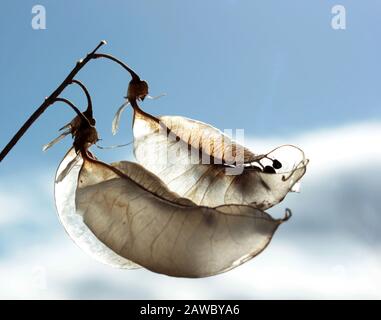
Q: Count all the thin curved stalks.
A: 3